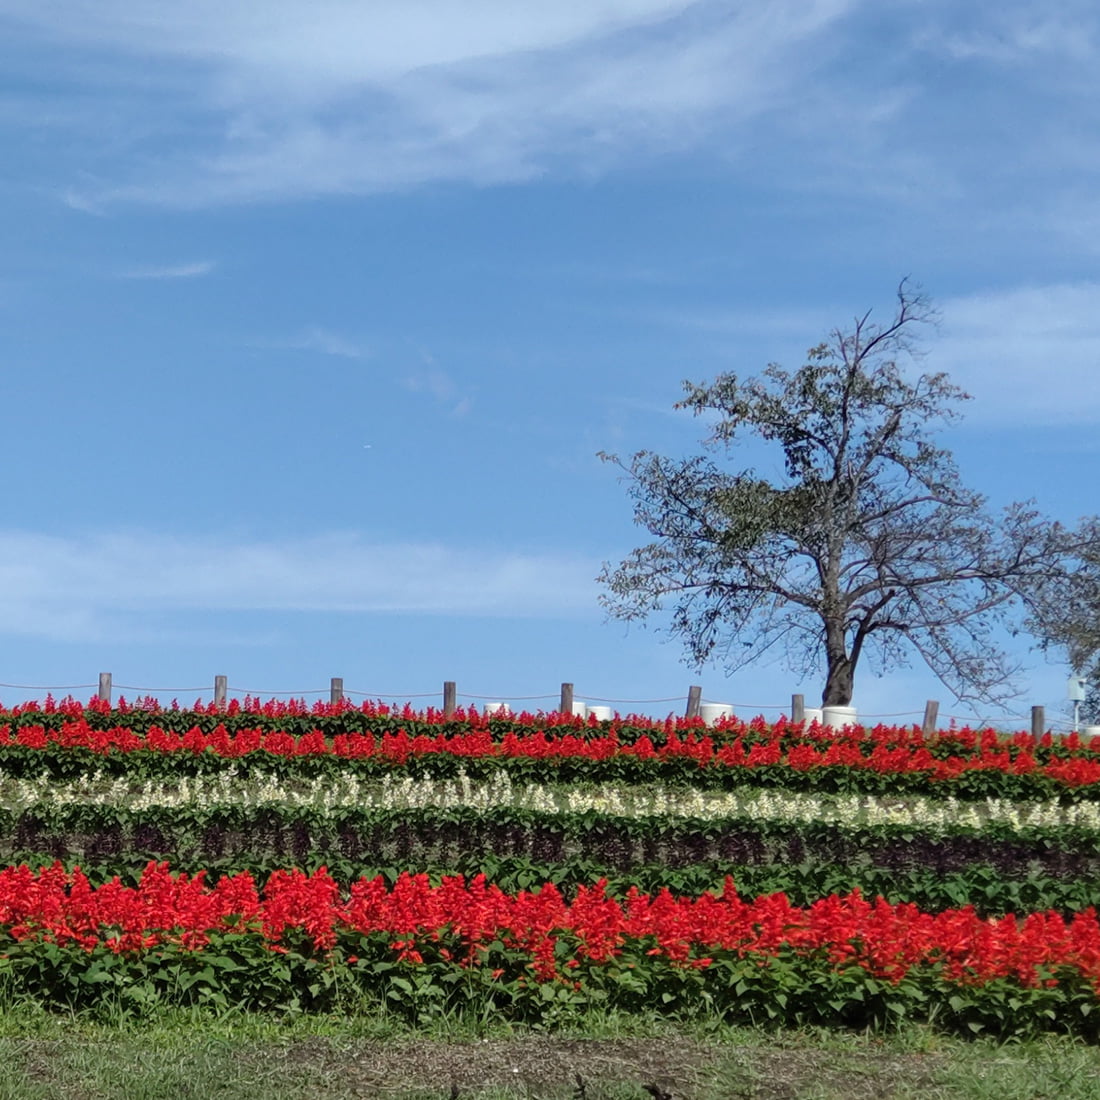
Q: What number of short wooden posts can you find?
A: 9